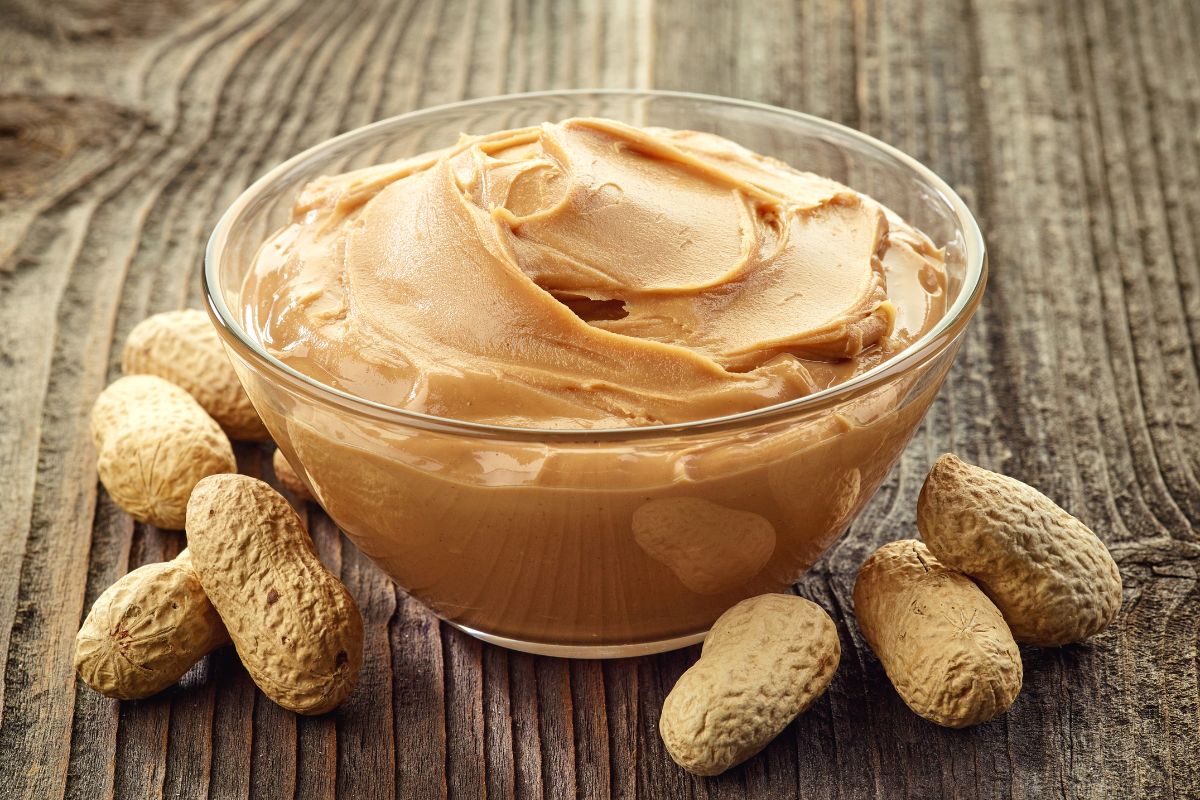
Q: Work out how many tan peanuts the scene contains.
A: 8